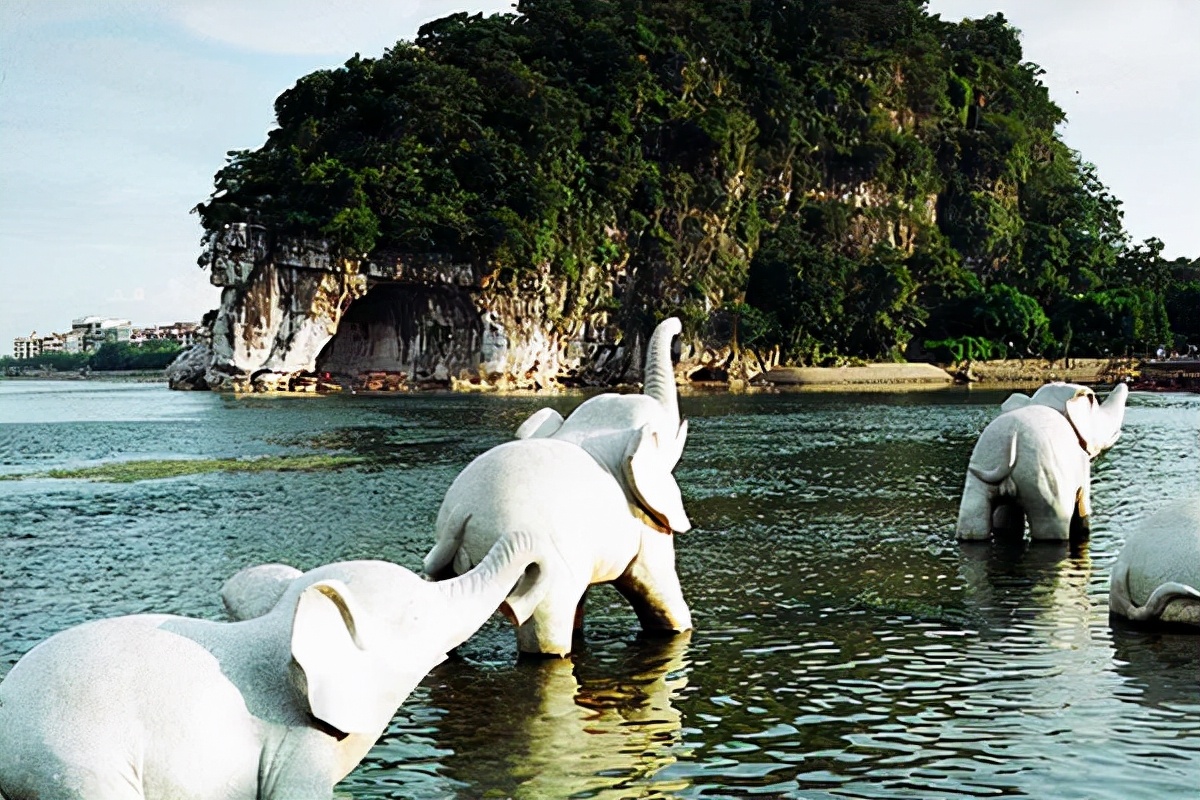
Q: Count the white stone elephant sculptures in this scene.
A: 4